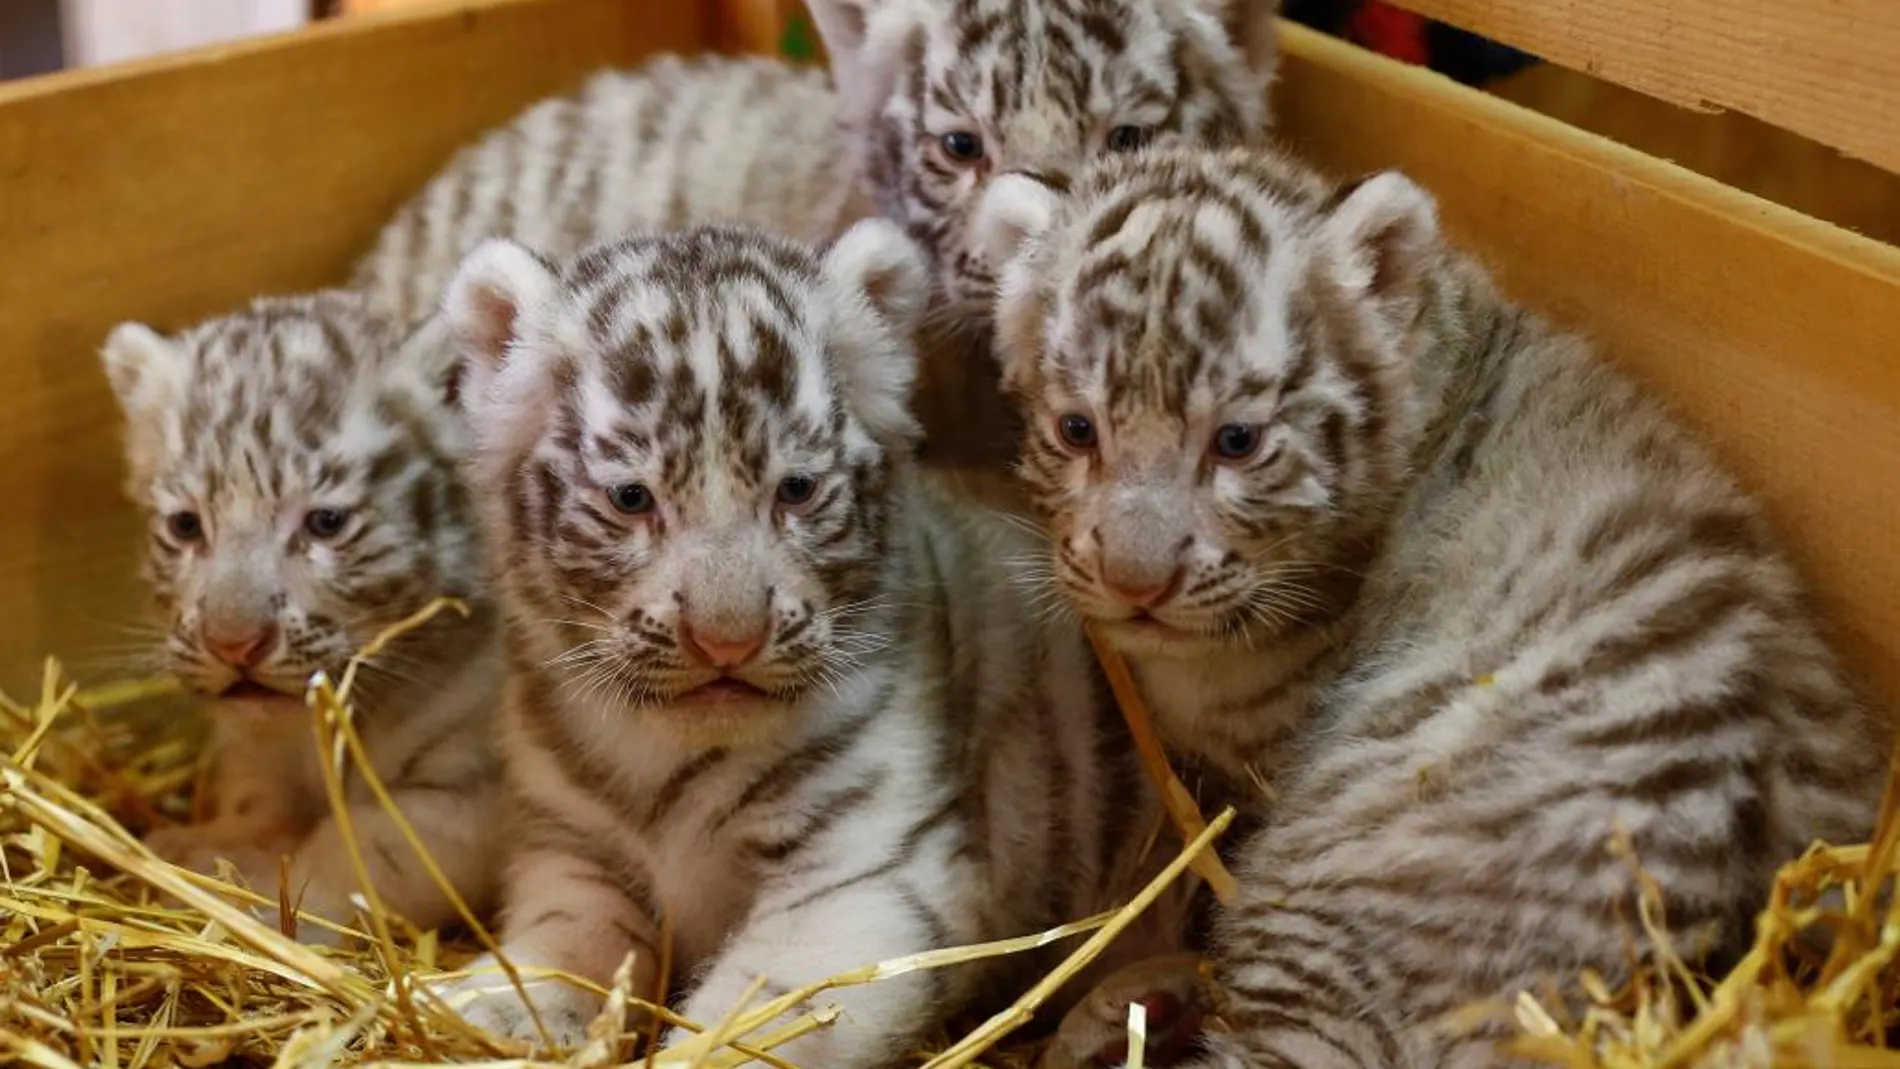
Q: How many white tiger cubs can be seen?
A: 4